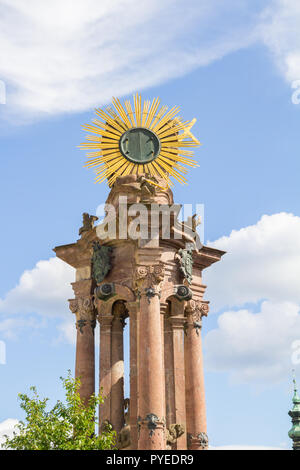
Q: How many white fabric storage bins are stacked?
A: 0